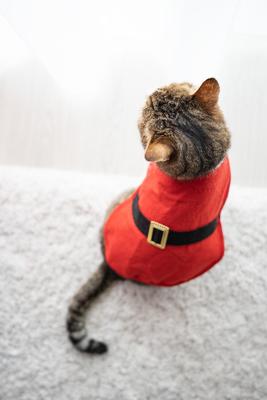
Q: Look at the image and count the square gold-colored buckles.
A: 1